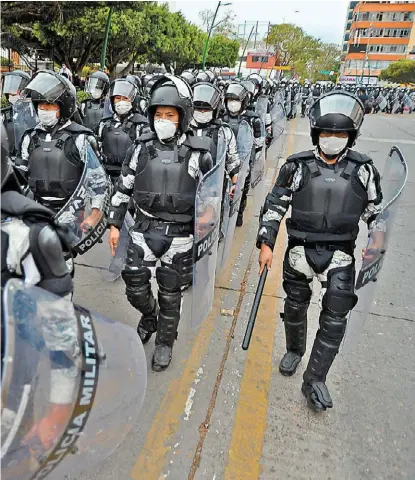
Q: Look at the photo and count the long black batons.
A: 1